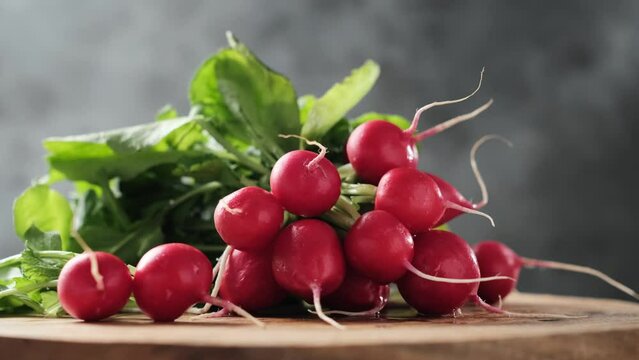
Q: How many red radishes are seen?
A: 13